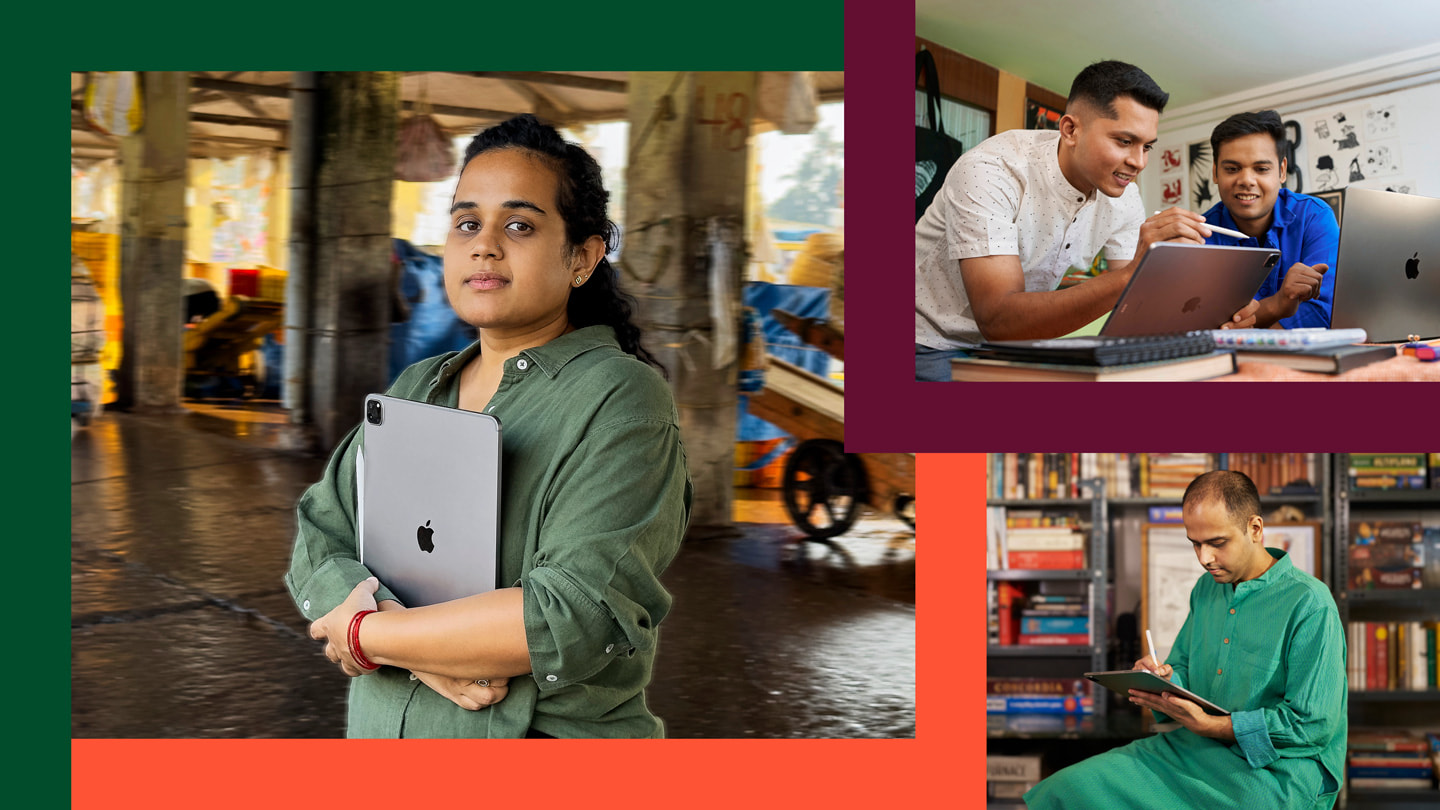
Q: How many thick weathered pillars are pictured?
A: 3